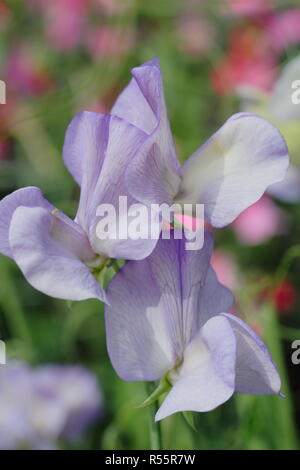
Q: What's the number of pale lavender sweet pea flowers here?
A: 3